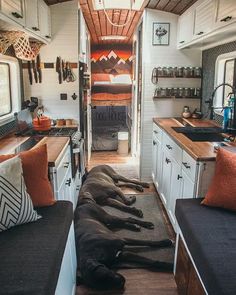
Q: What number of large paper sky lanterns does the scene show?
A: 0